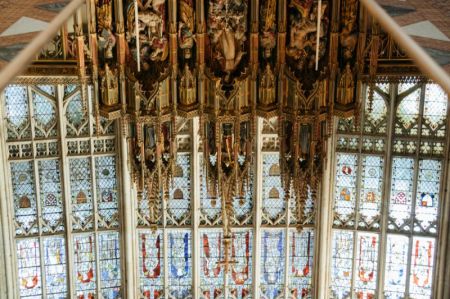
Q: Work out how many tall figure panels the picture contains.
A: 14